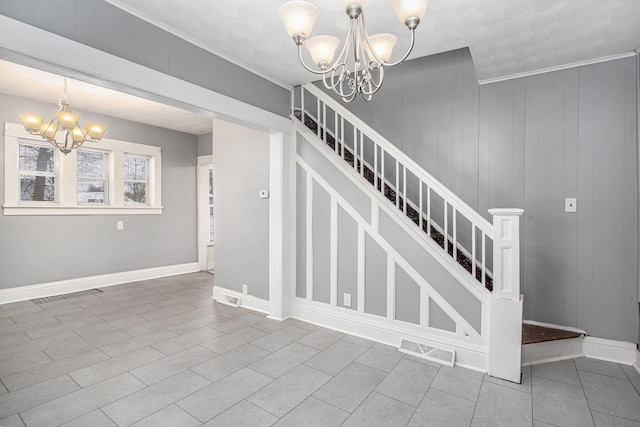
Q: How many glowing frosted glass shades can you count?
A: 10